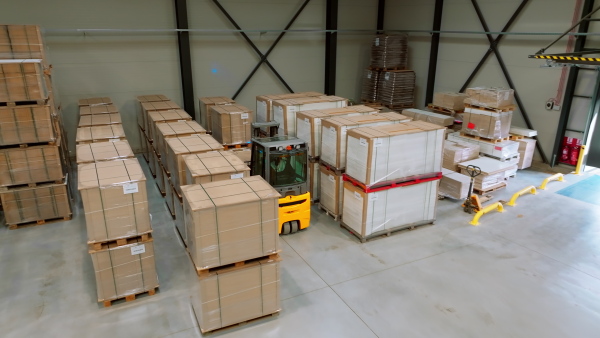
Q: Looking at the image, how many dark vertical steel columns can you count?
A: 5